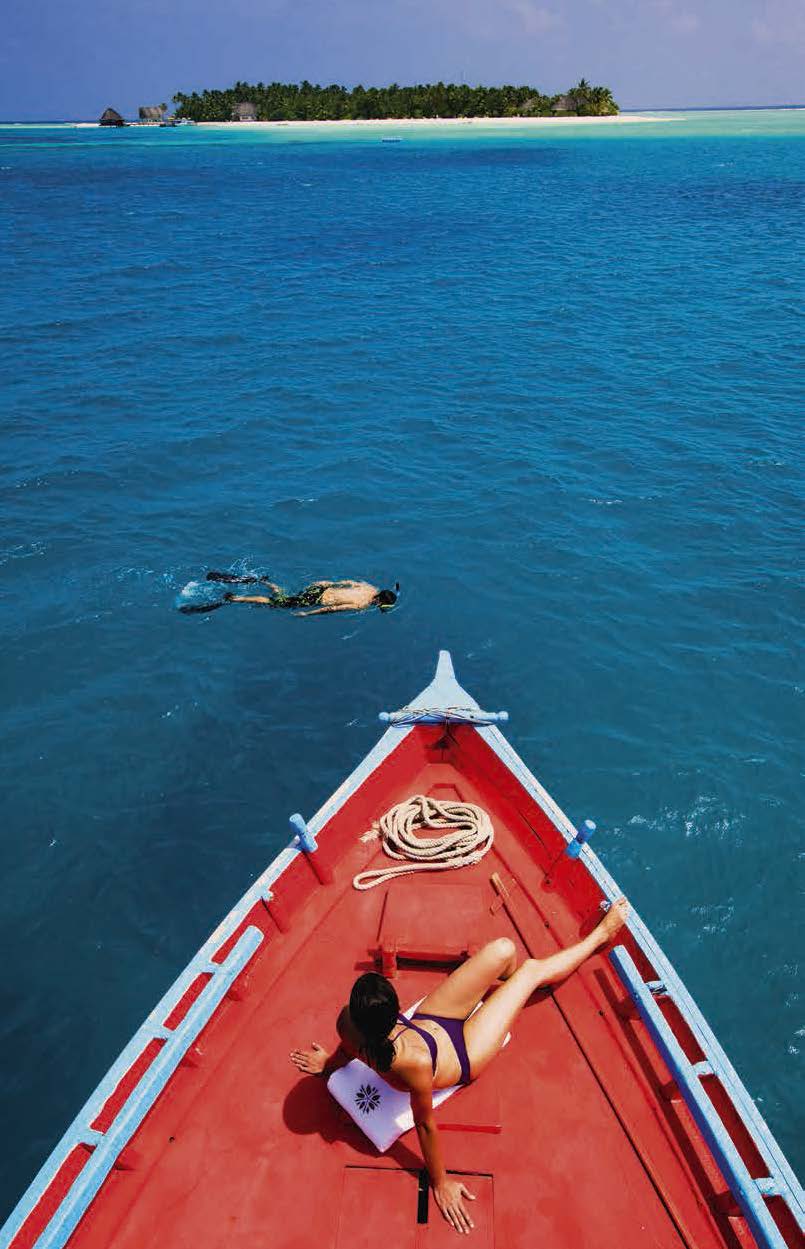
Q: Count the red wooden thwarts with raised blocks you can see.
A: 1